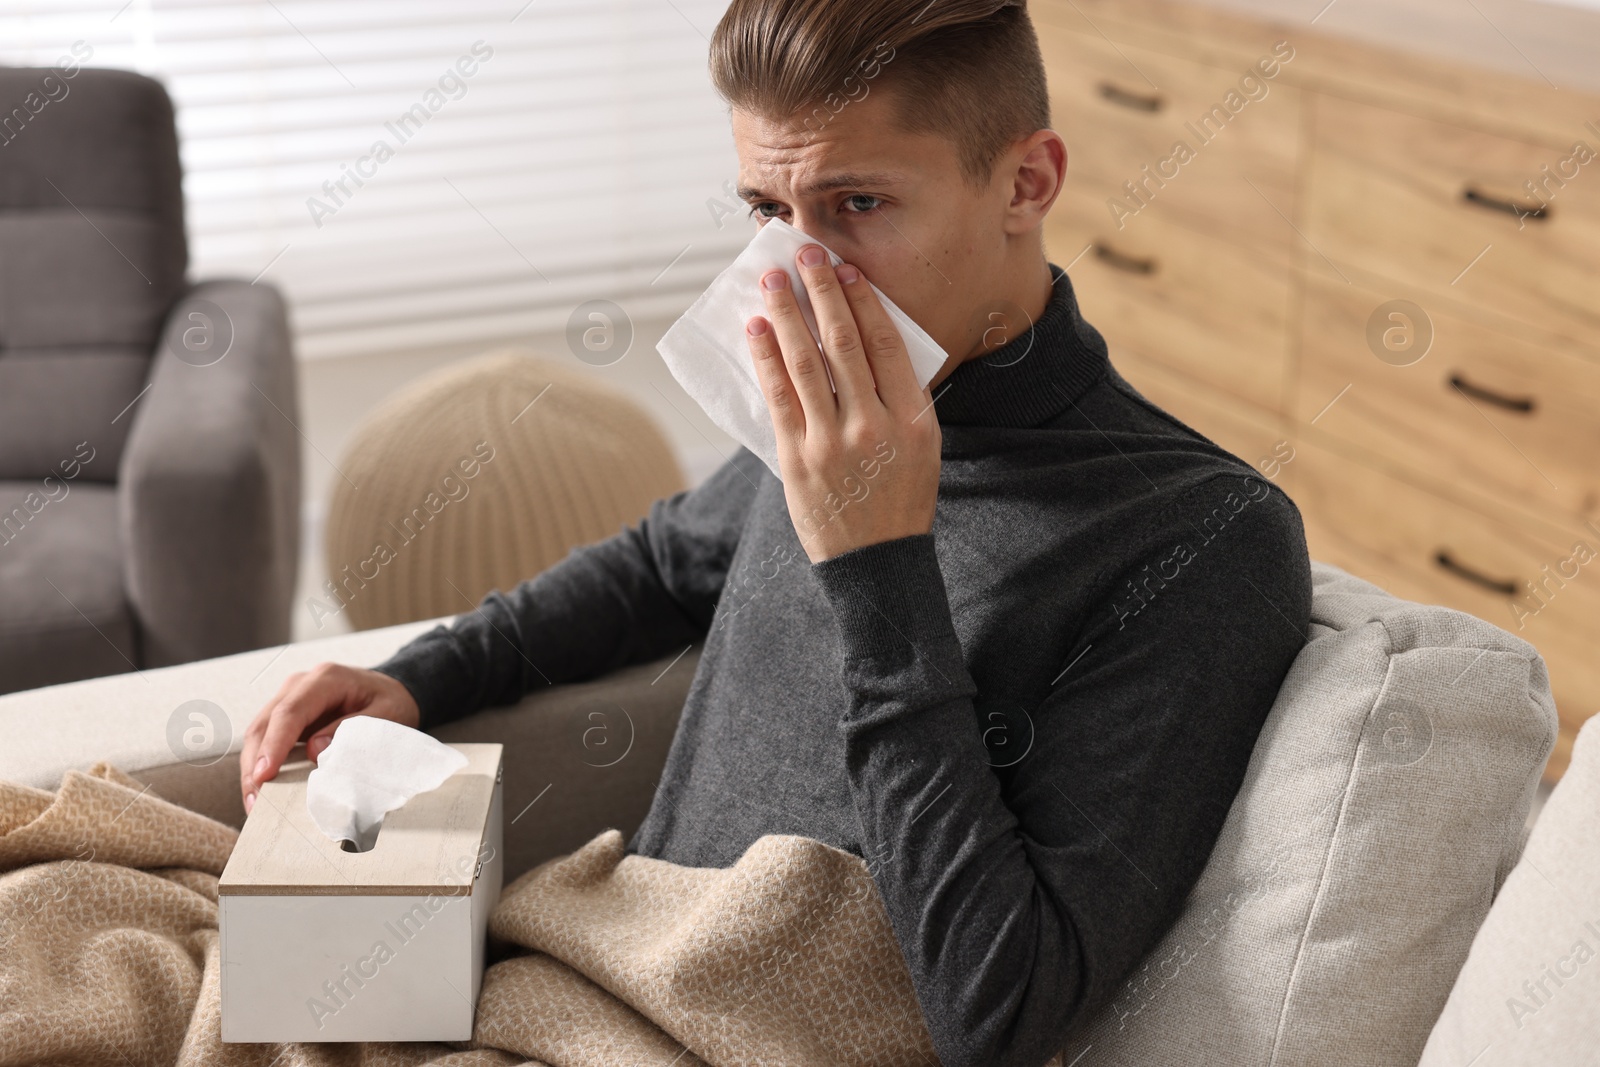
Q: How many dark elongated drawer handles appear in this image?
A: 5